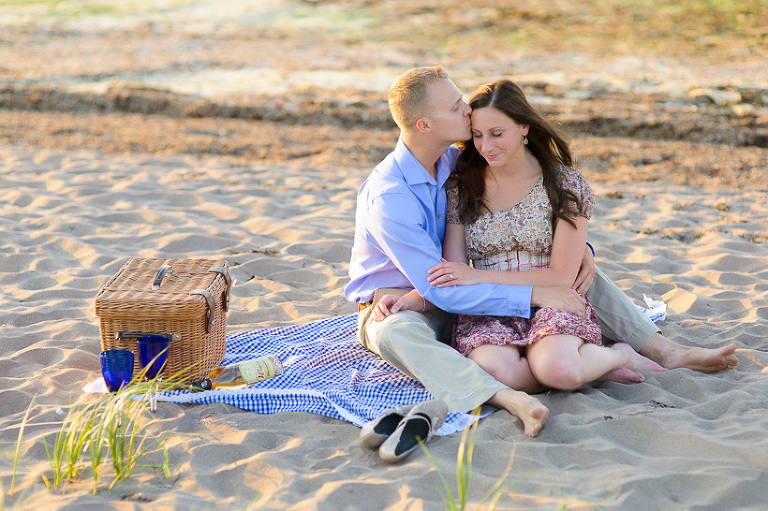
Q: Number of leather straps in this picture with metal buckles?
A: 2